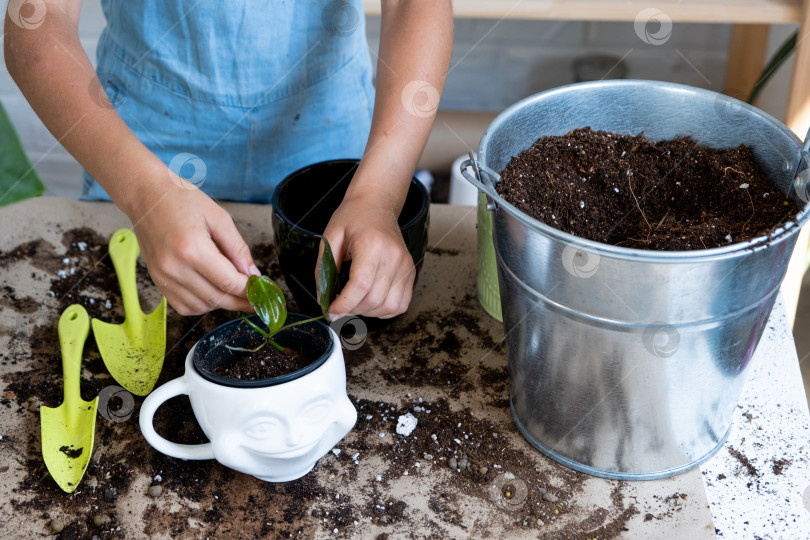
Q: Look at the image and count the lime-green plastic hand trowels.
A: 2